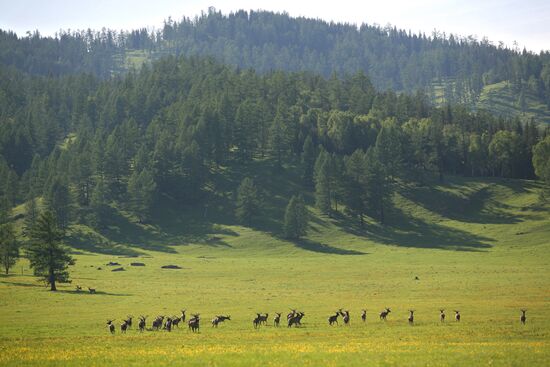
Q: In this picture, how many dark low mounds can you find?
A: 4